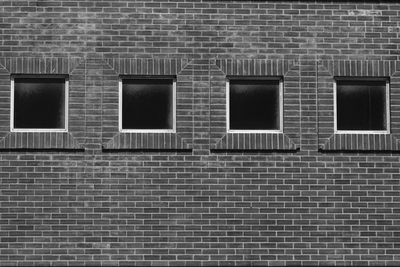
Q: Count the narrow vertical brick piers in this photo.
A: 3